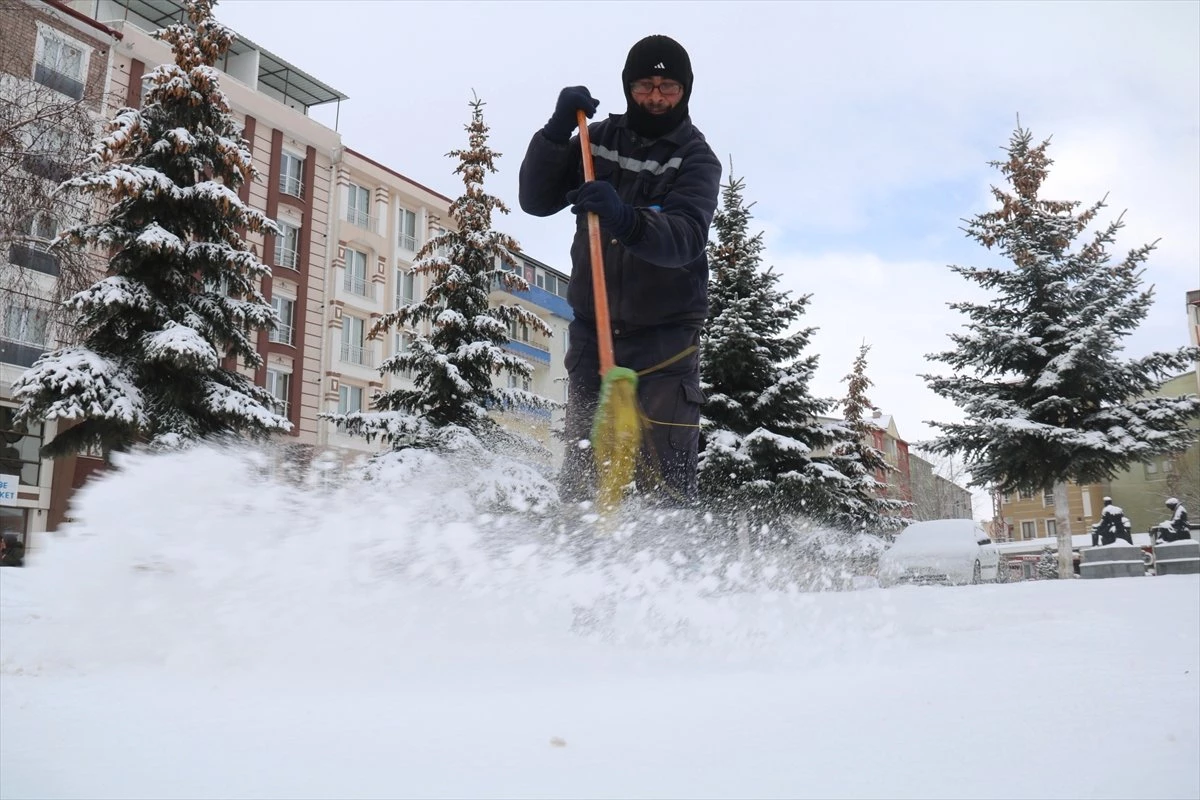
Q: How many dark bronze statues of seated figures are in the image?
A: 2